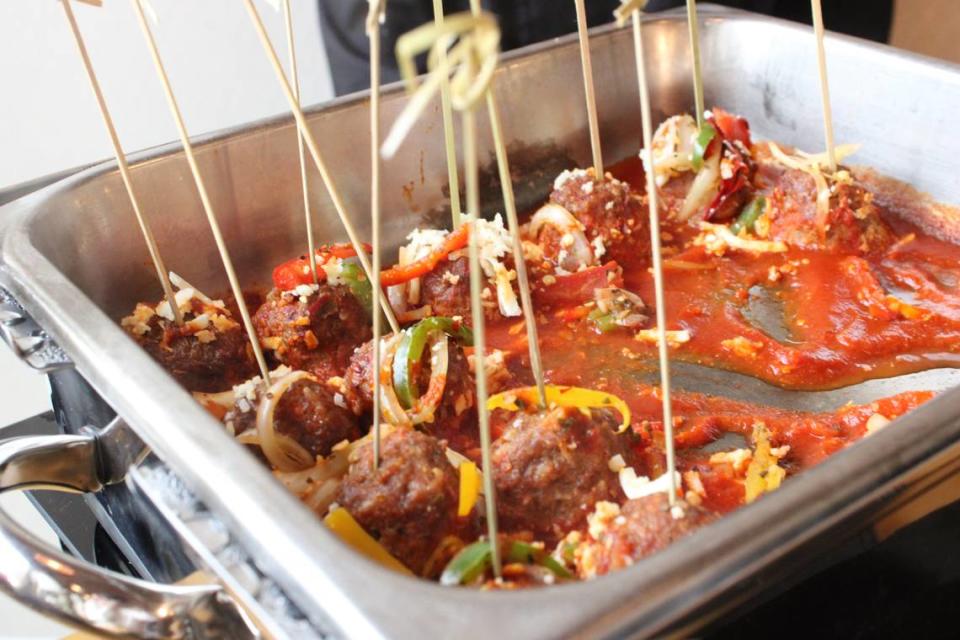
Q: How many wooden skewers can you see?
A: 12